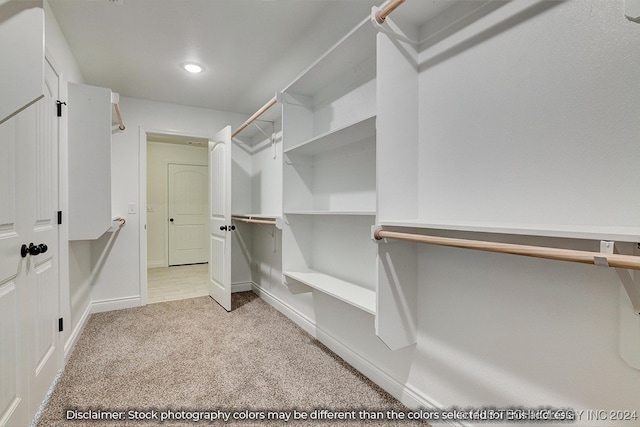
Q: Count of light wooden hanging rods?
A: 6